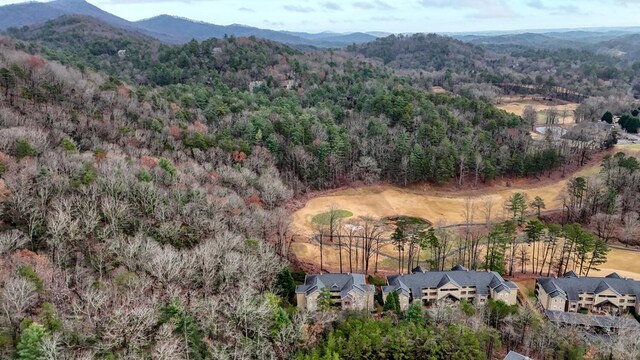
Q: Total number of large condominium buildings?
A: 3